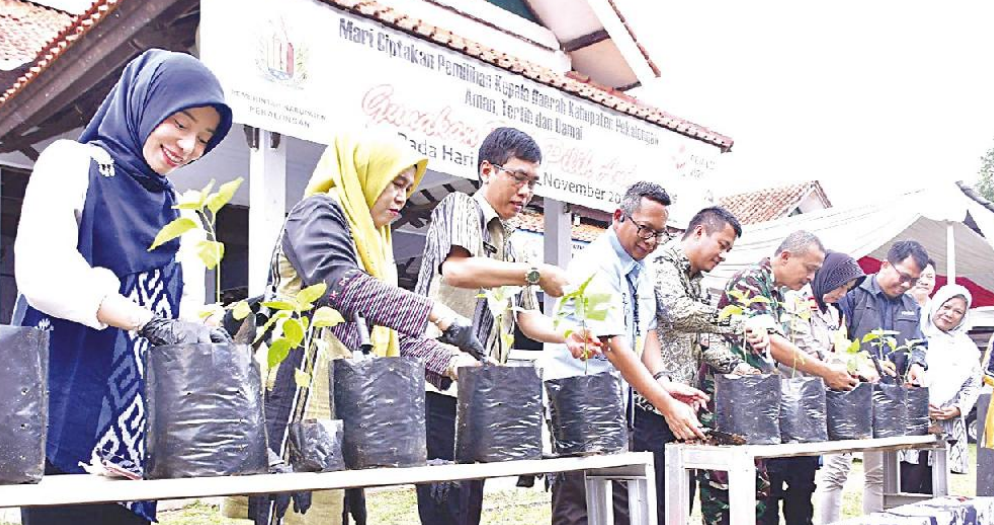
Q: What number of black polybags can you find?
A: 11